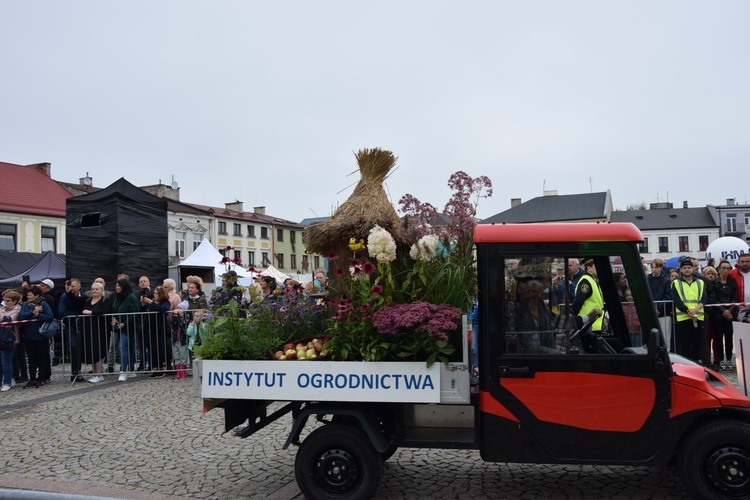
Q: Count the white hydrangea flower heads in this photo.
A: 2